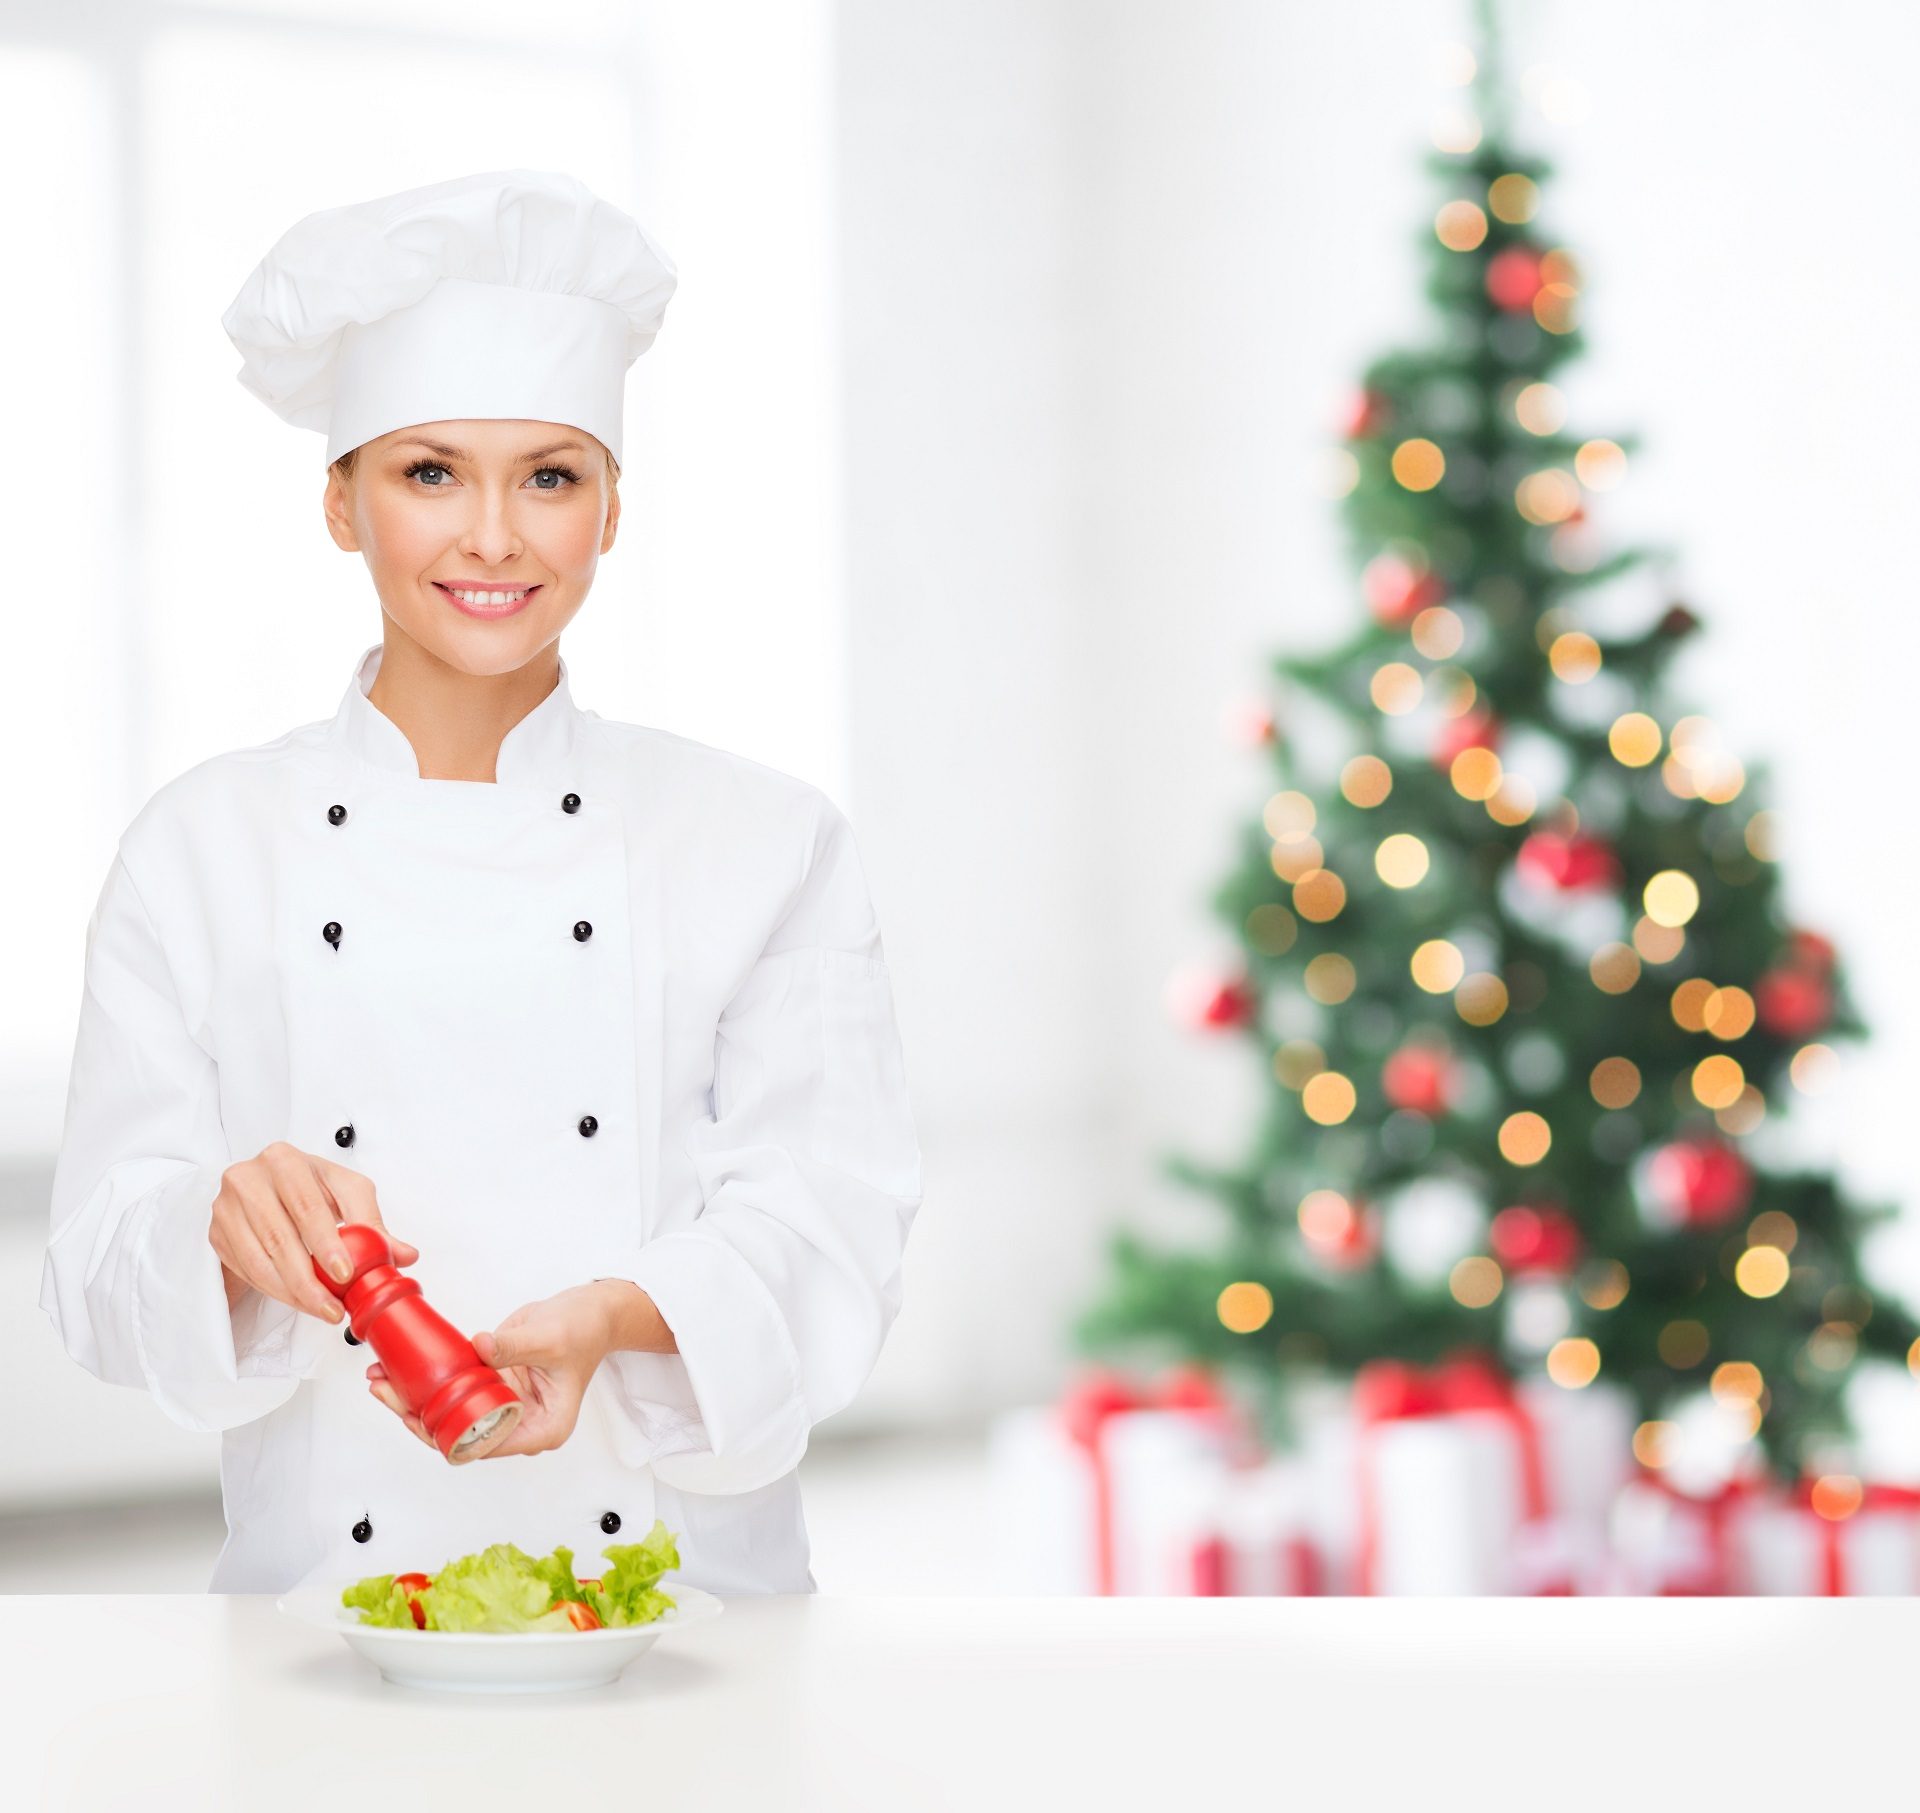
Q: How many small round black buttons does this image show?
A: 9